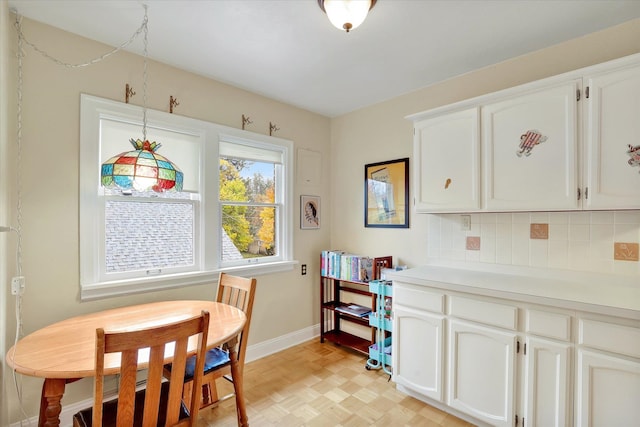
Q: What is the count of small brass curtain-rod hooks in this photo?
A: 4